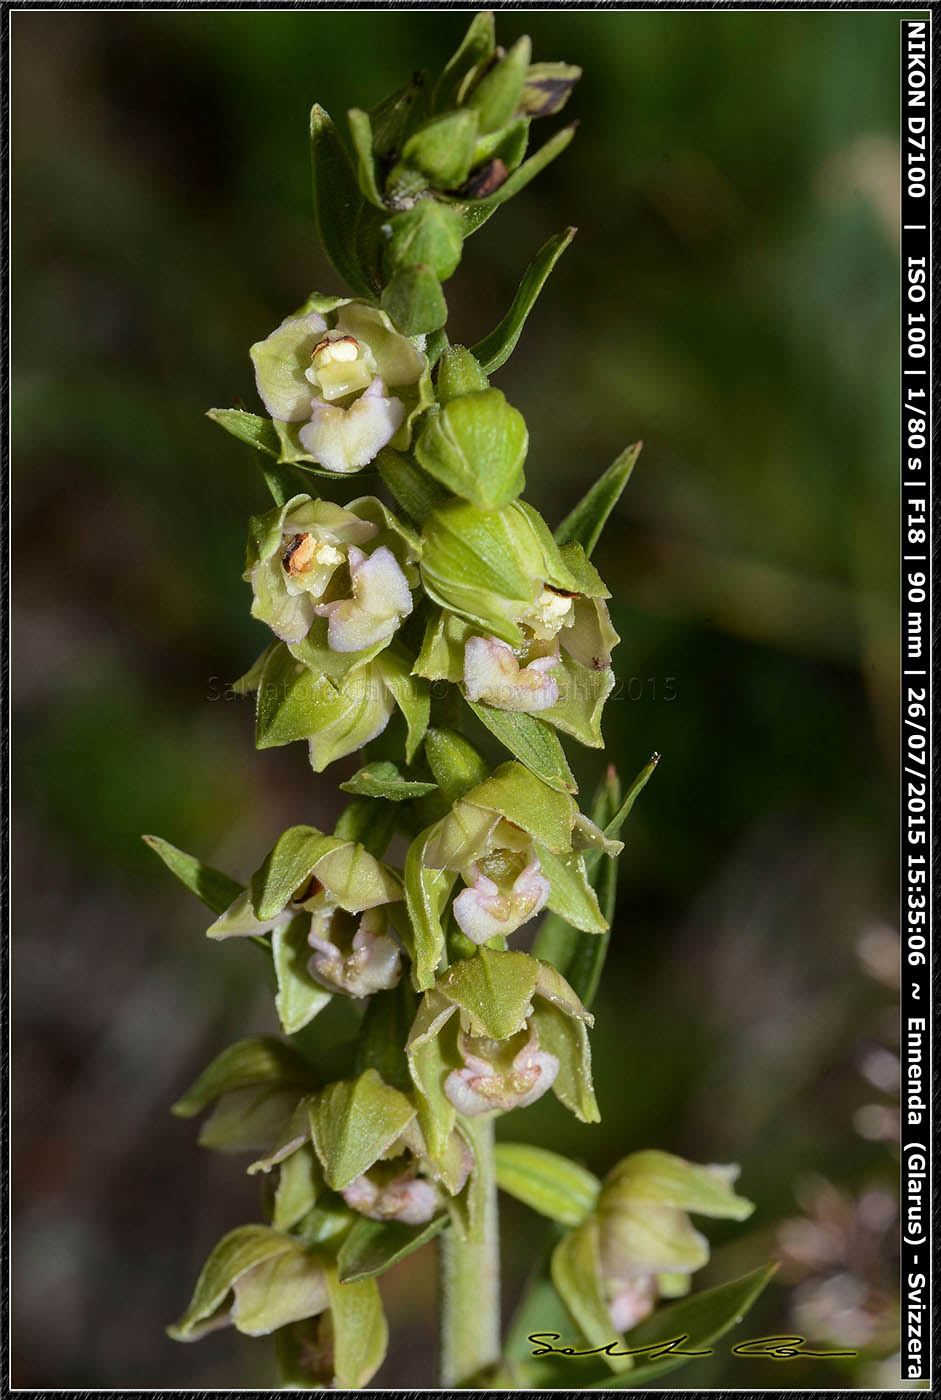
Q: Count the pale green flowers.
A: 11